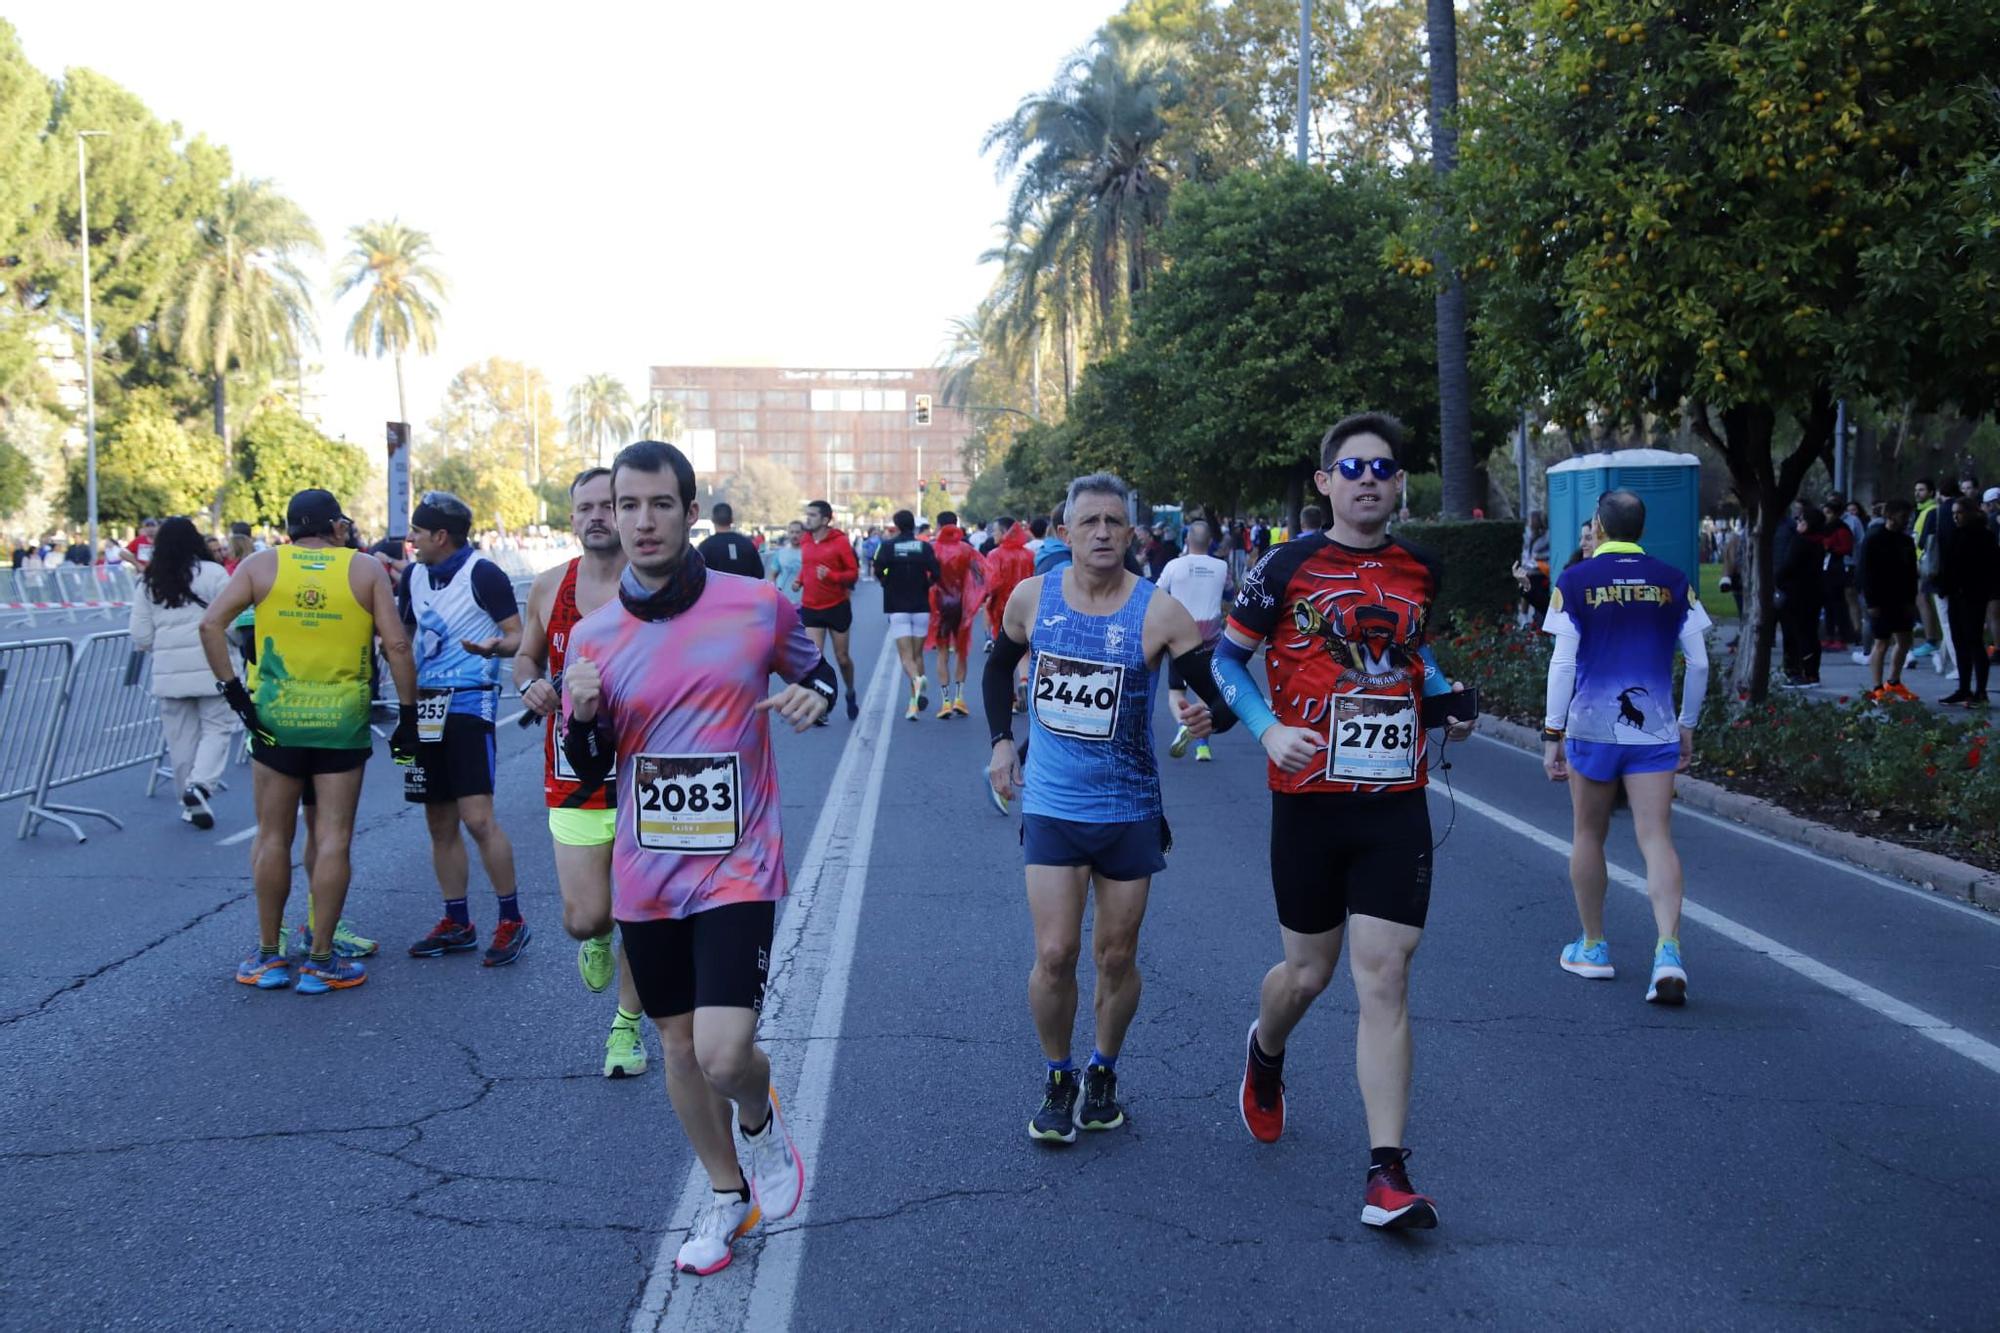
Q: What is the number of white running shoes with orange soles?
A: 2